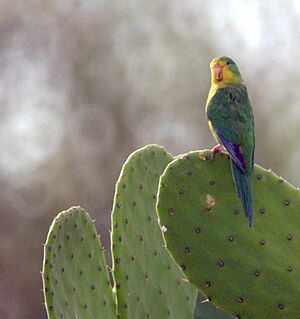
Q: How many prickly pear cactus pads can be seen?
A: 3